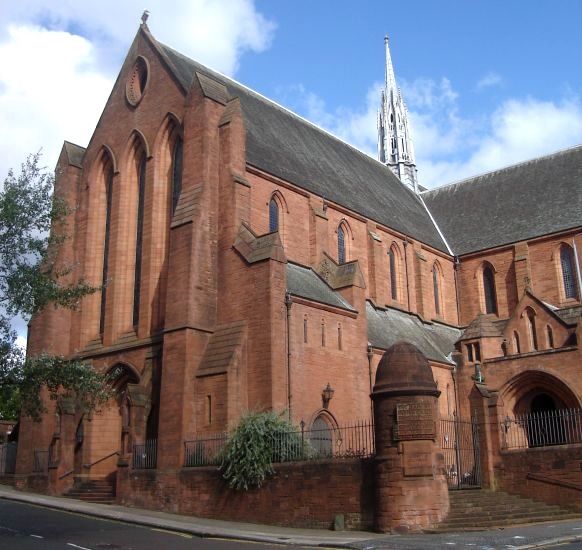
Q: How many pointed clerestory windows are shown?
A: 6